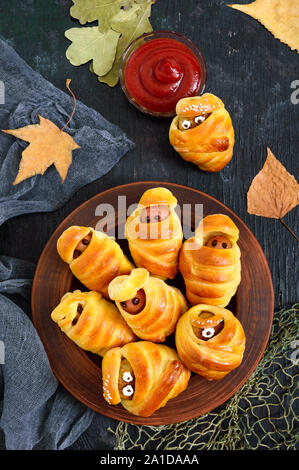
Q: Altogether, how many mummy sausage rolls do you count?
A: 8